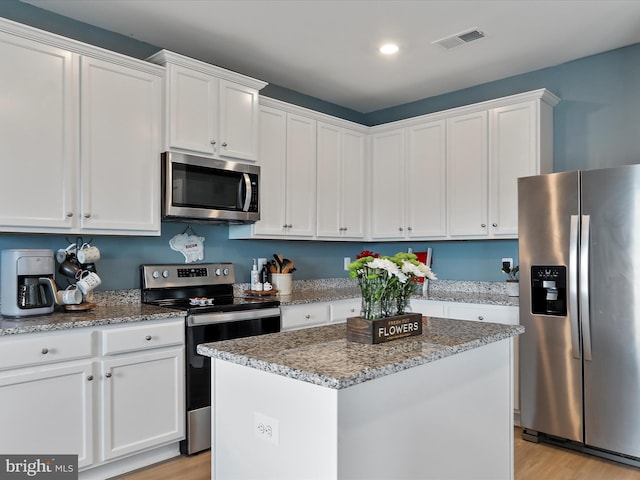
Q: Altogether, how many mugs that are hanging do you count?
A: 6